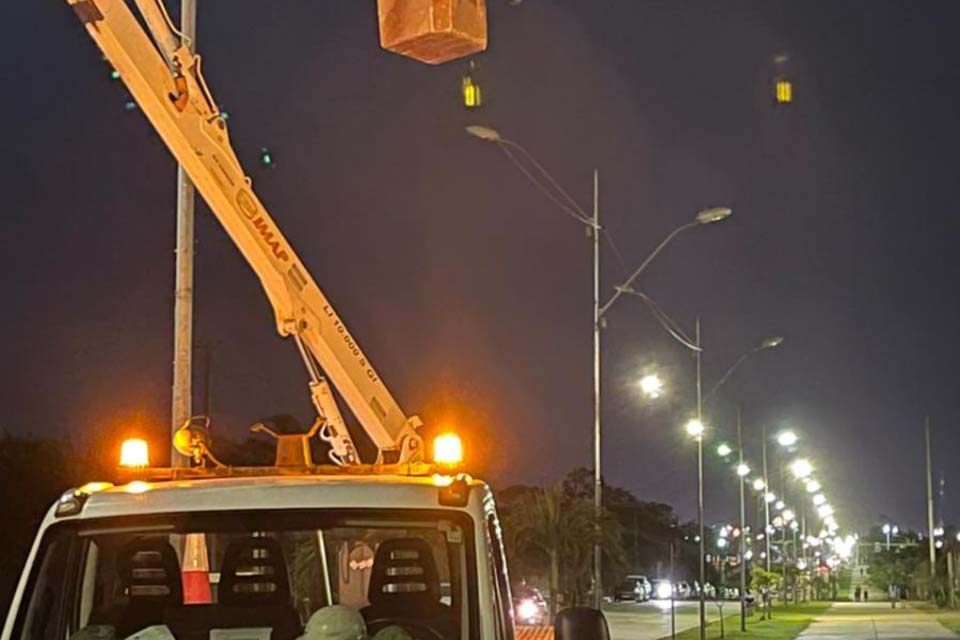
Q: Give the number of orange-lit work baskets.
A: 1